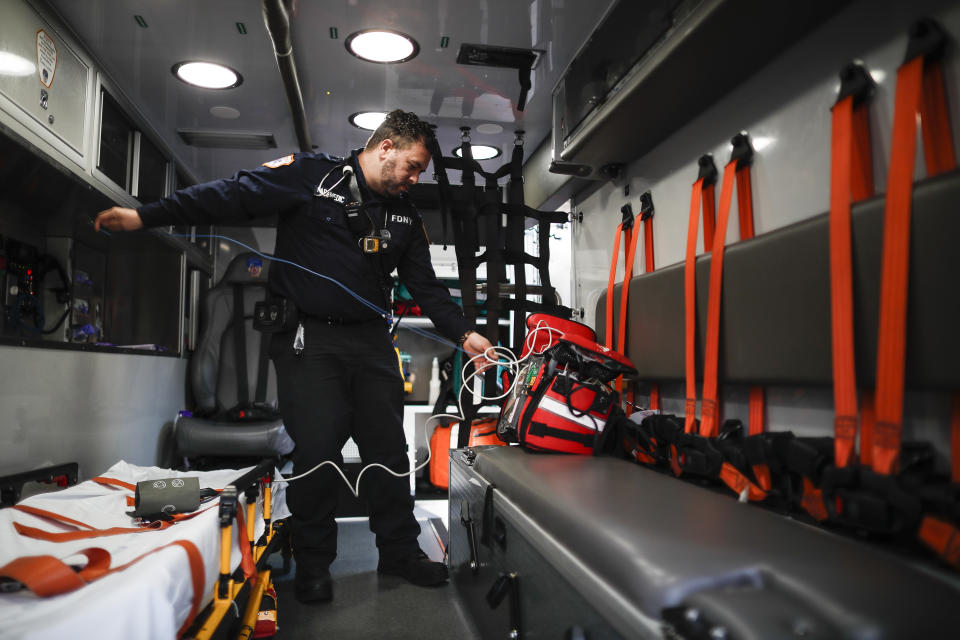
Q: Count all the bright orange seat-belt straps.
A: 6